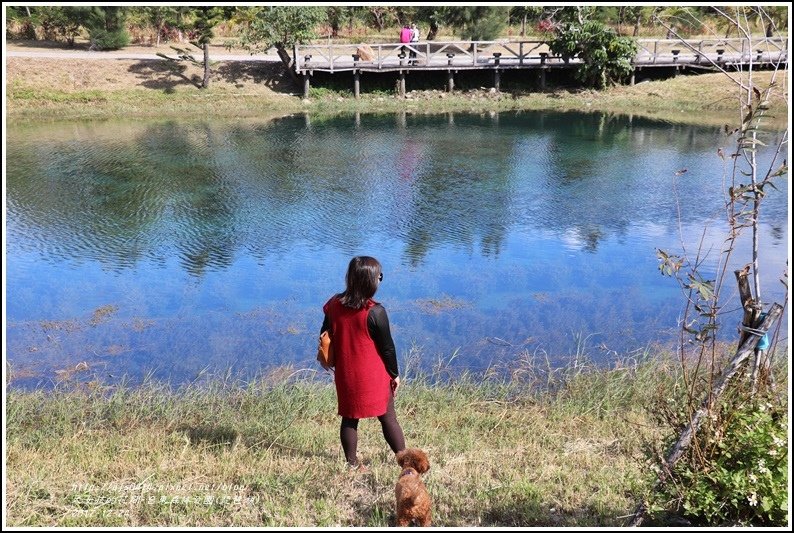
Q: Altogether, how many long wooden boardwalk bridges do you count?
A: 1